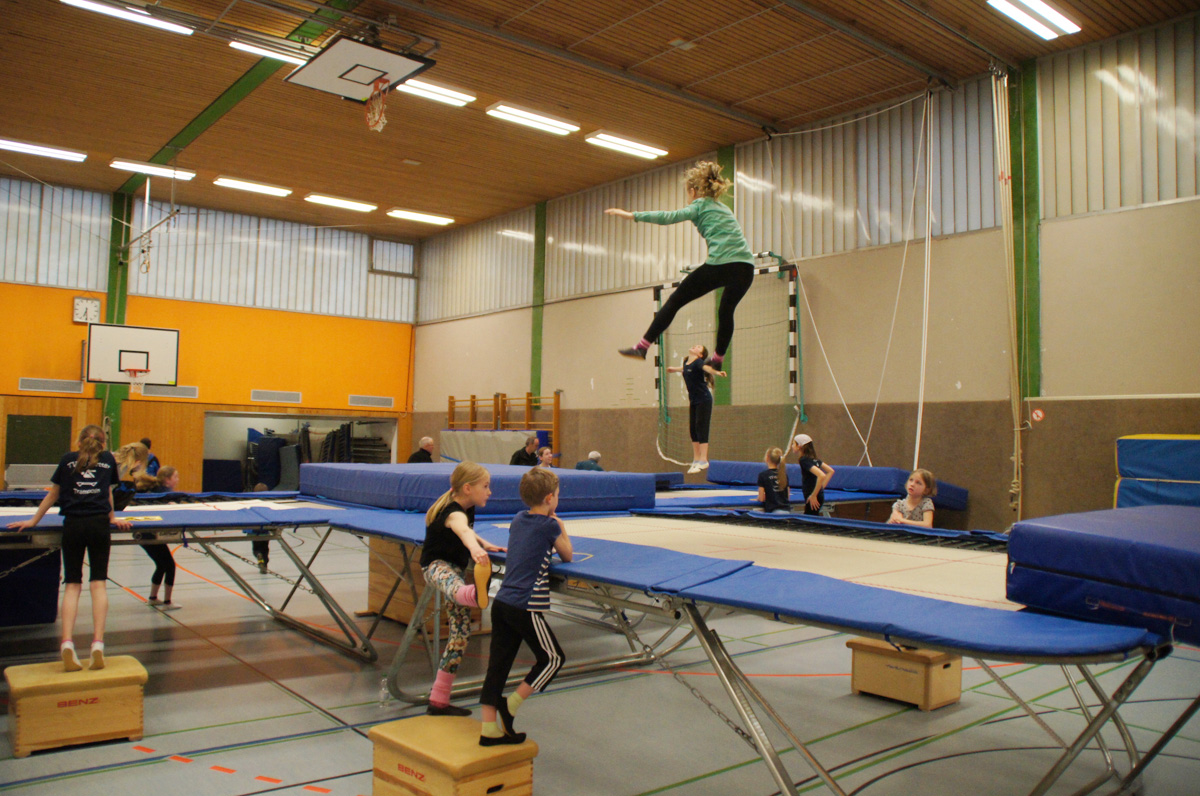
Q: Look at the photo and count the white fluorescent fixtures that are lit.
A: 11